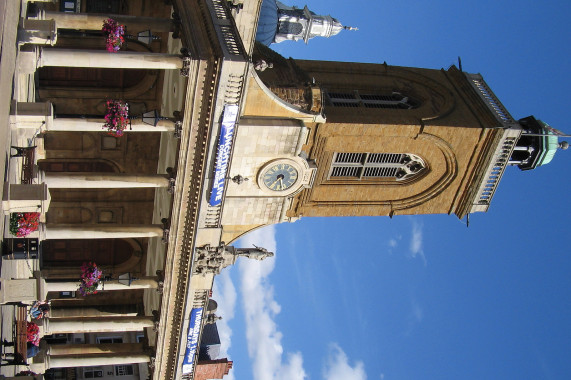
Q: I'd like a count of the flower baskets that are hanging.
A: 3